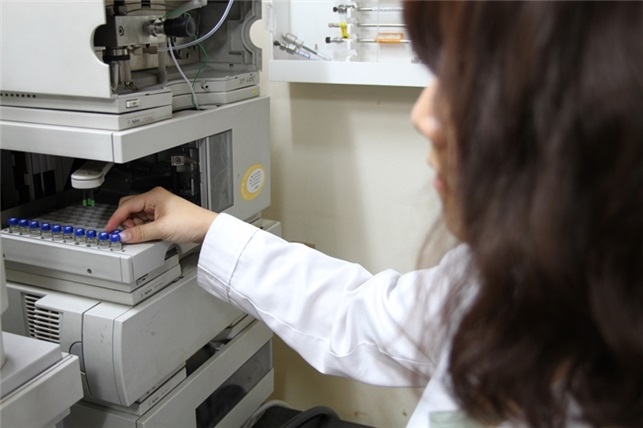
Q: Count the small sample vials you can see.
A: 11